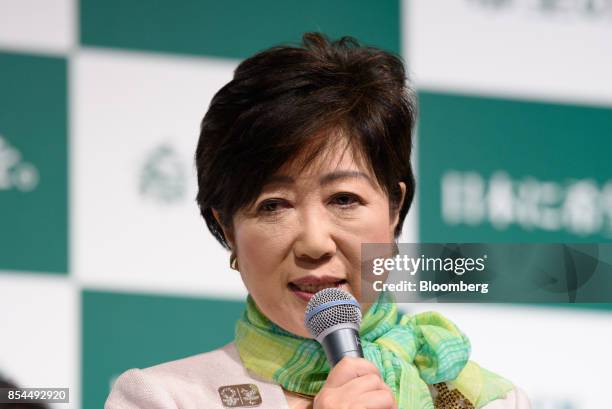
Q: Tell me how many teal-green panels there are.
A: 4